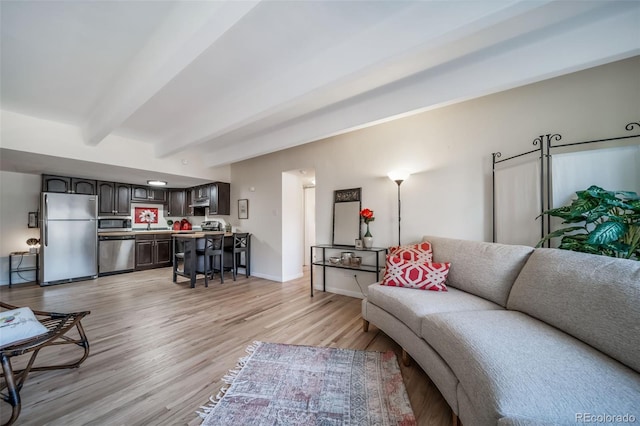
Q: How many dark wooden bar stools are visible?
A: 2